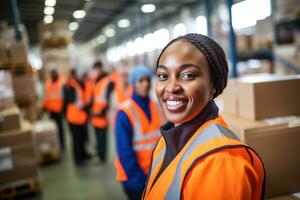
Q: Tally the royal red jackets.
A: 0